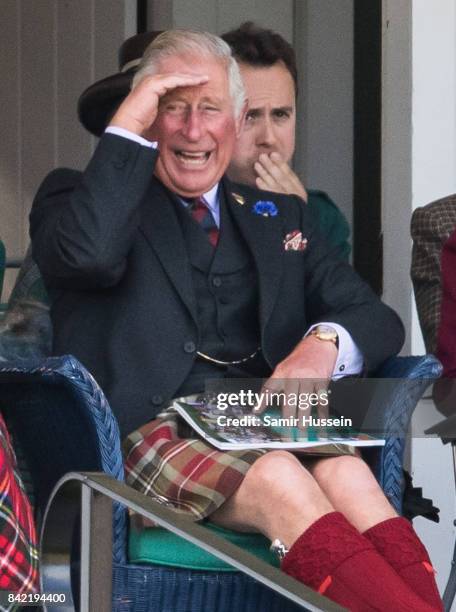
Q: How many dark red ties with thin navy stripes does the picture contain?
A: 1